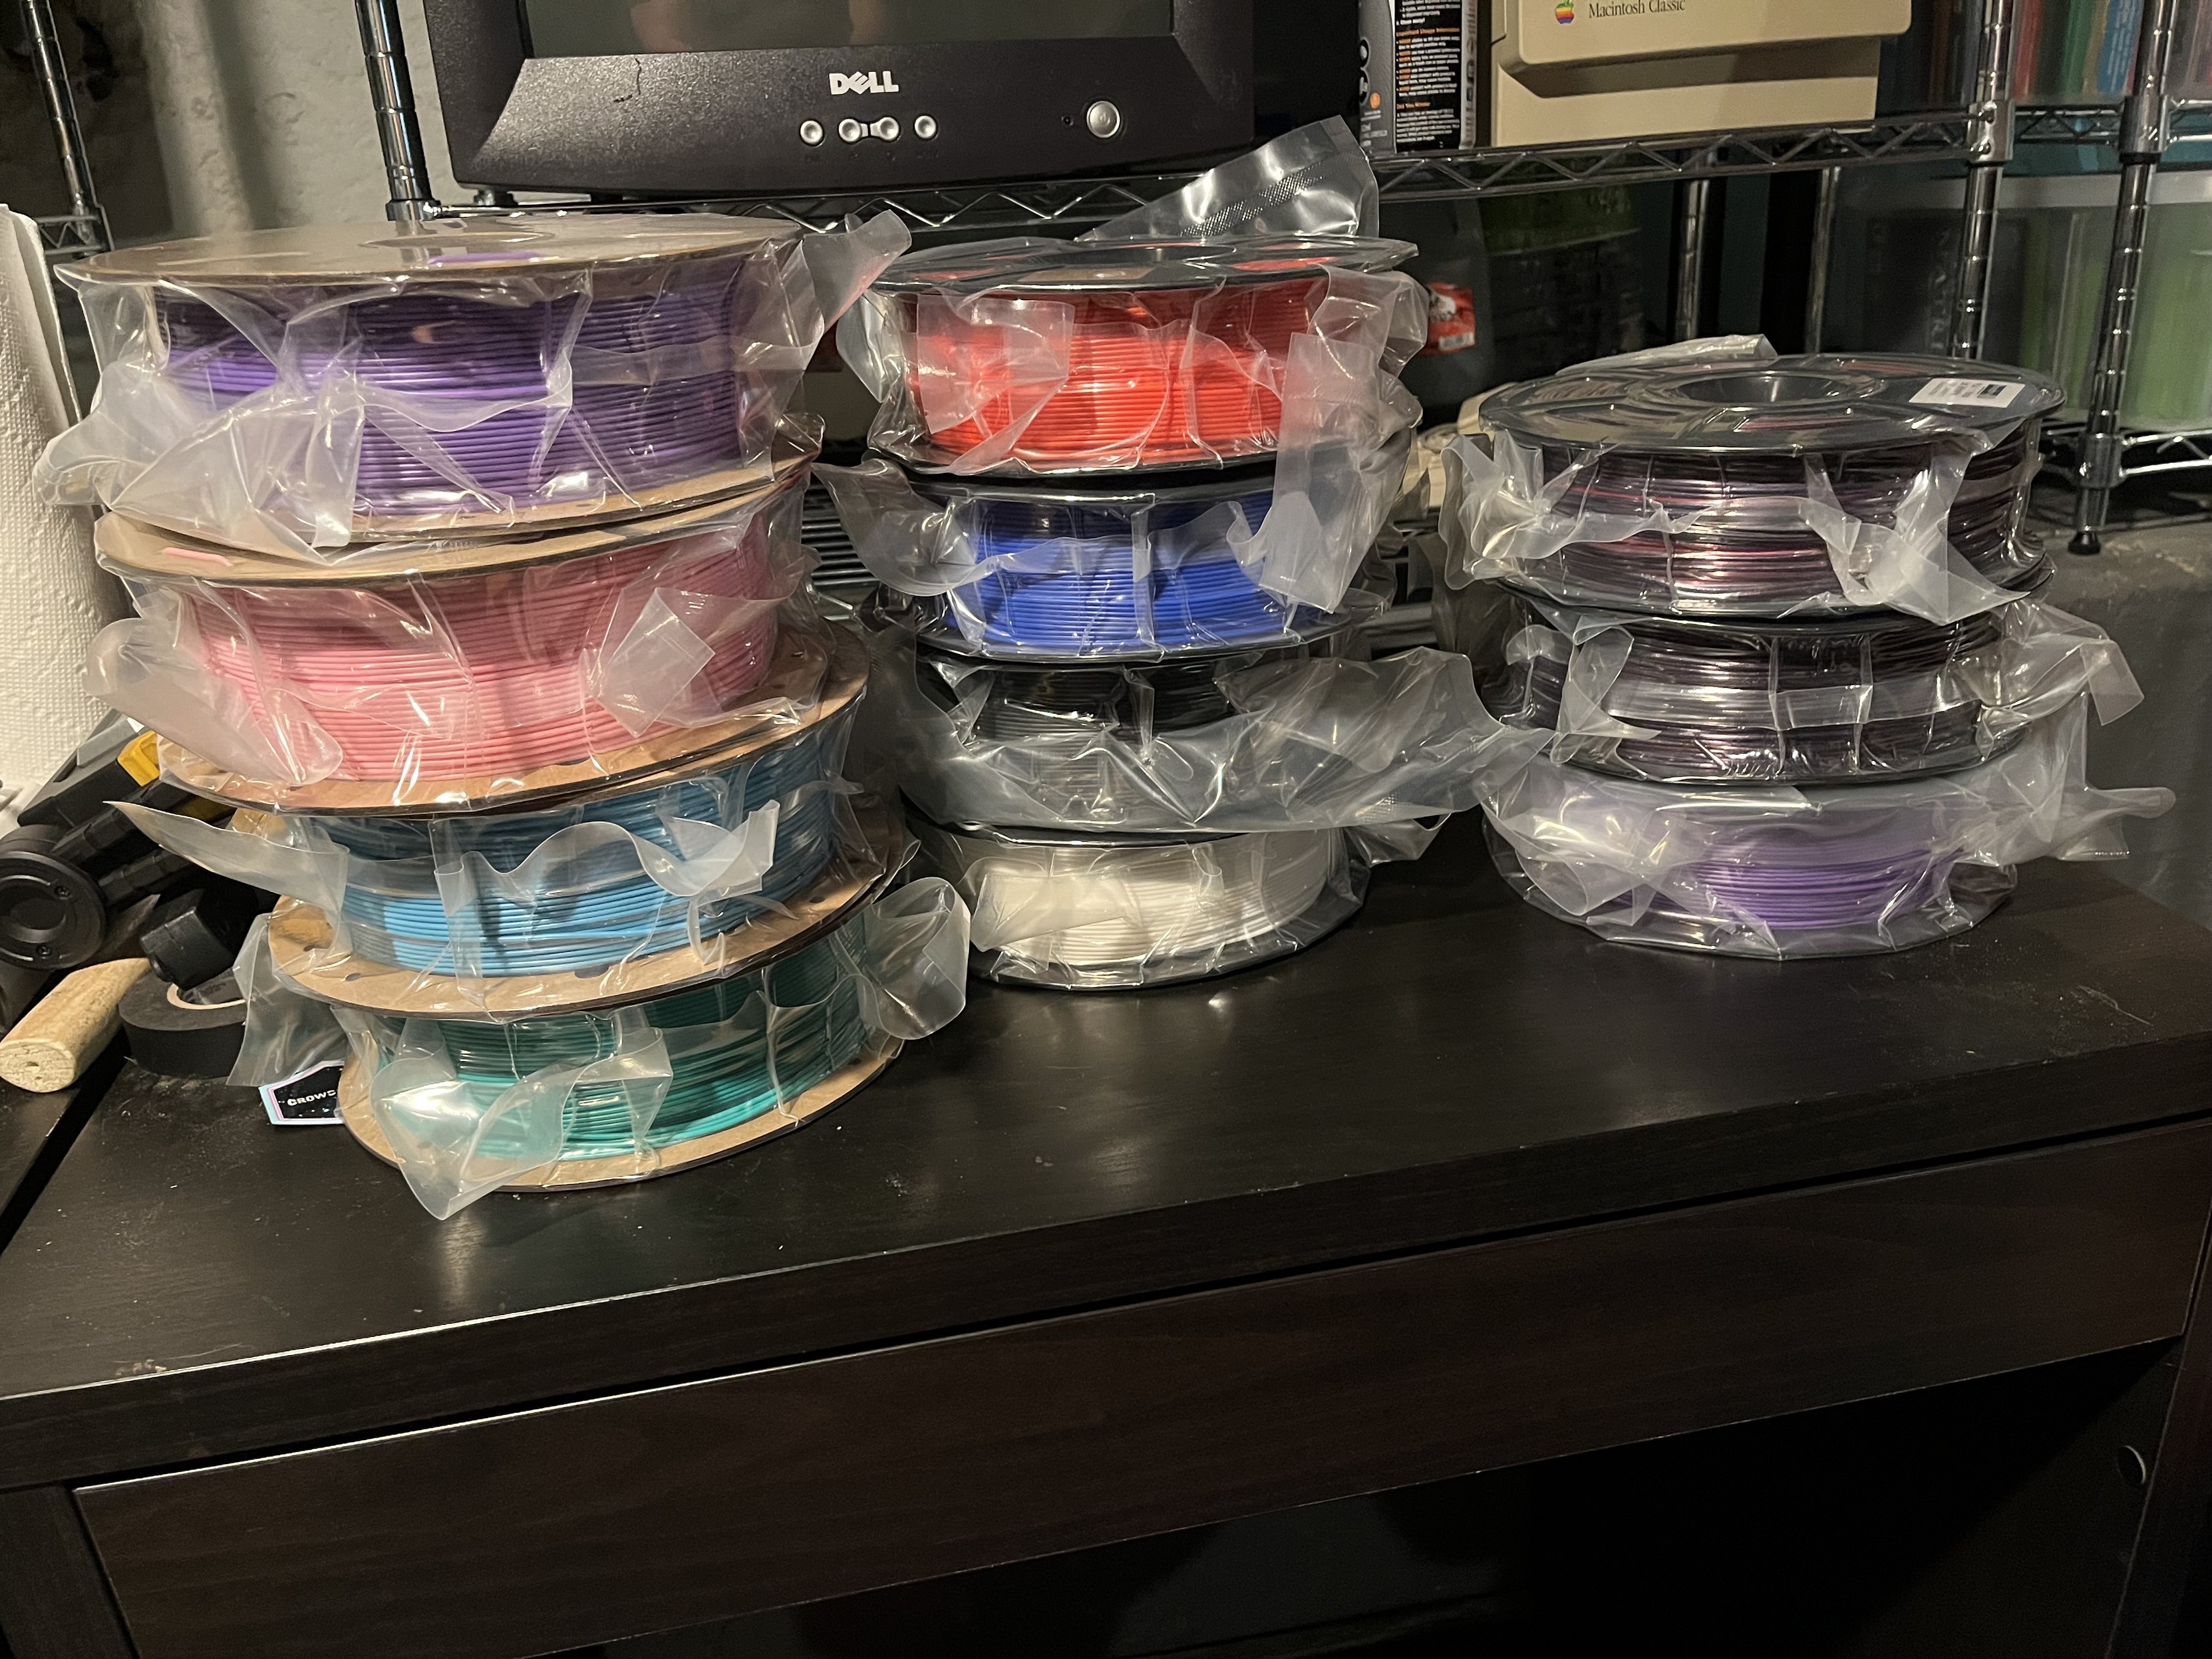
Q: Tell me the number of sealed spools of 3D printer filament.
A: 11